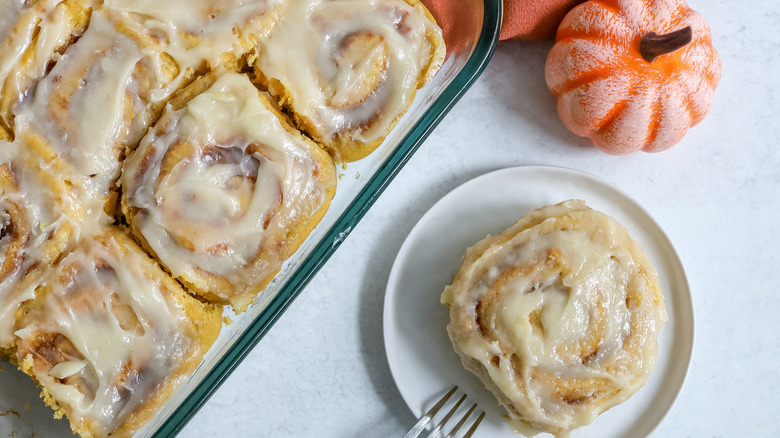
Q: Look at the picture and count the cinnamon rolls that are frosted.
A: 8